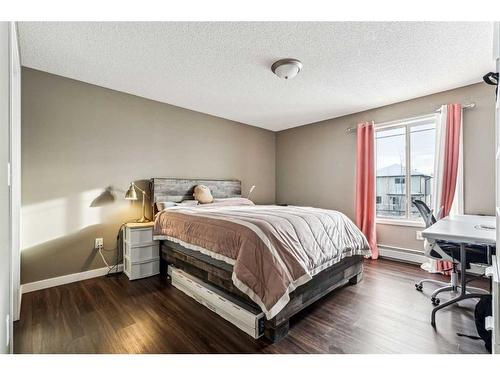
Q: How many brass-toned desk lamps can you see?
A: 1